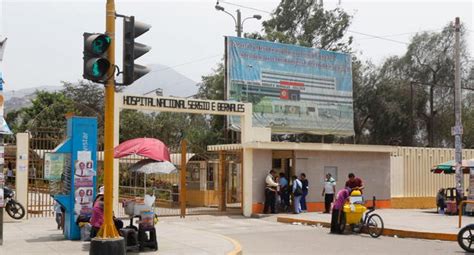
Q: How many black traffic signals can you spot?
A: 2